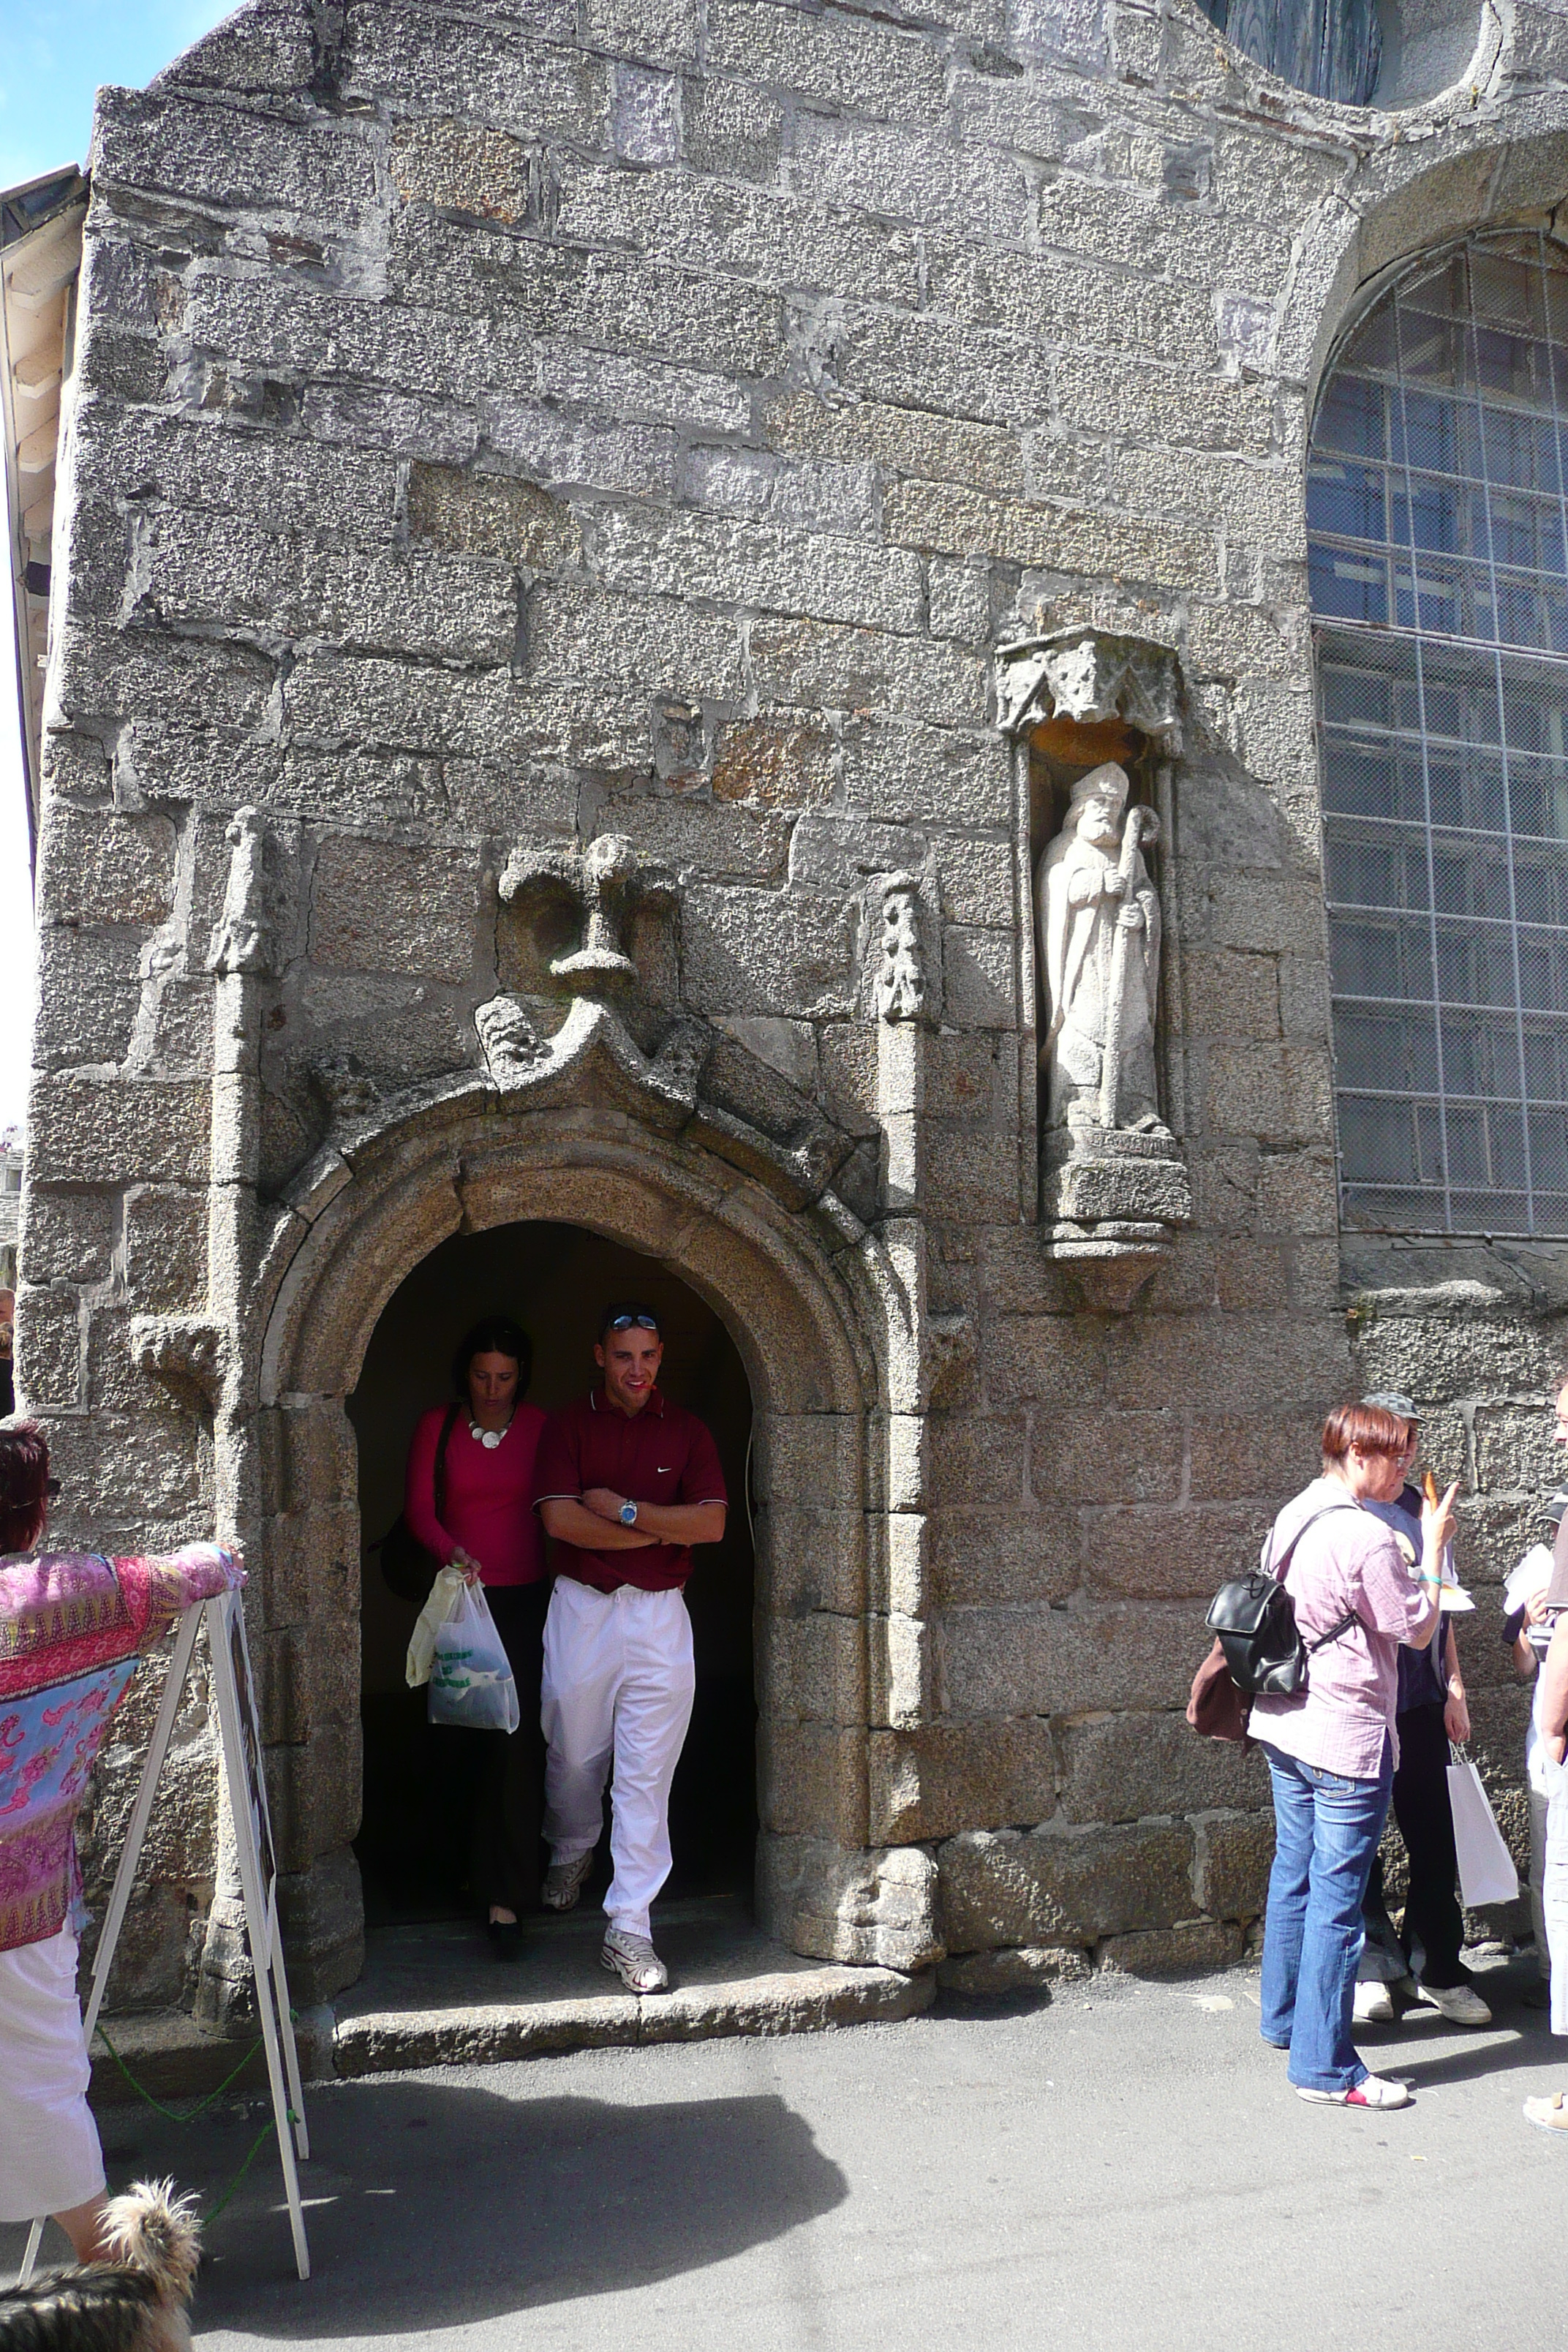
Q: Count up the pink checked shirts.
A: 1